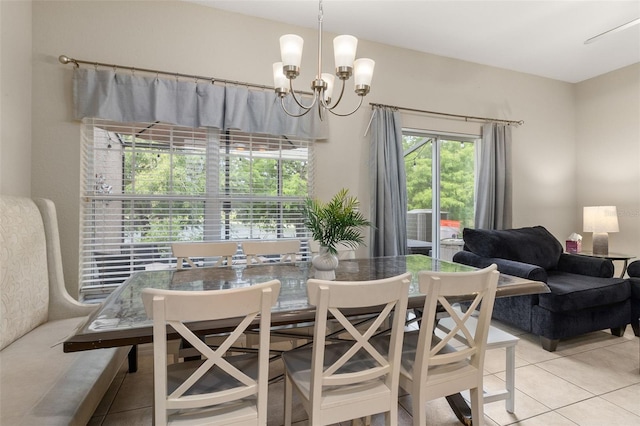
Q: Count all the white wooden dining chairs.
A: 6